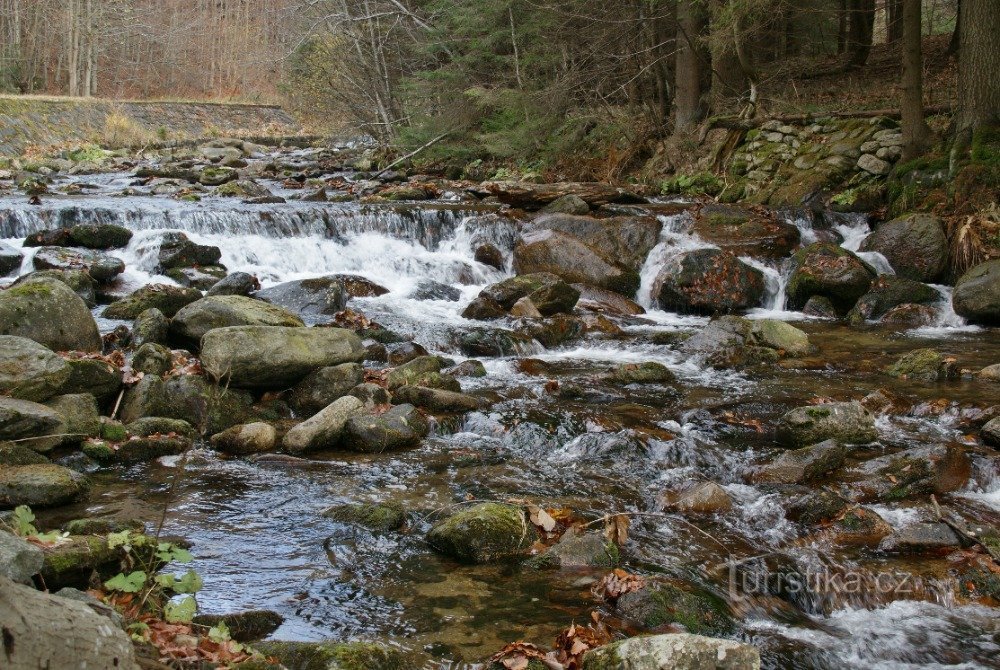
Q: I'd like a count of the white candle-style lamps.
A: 0